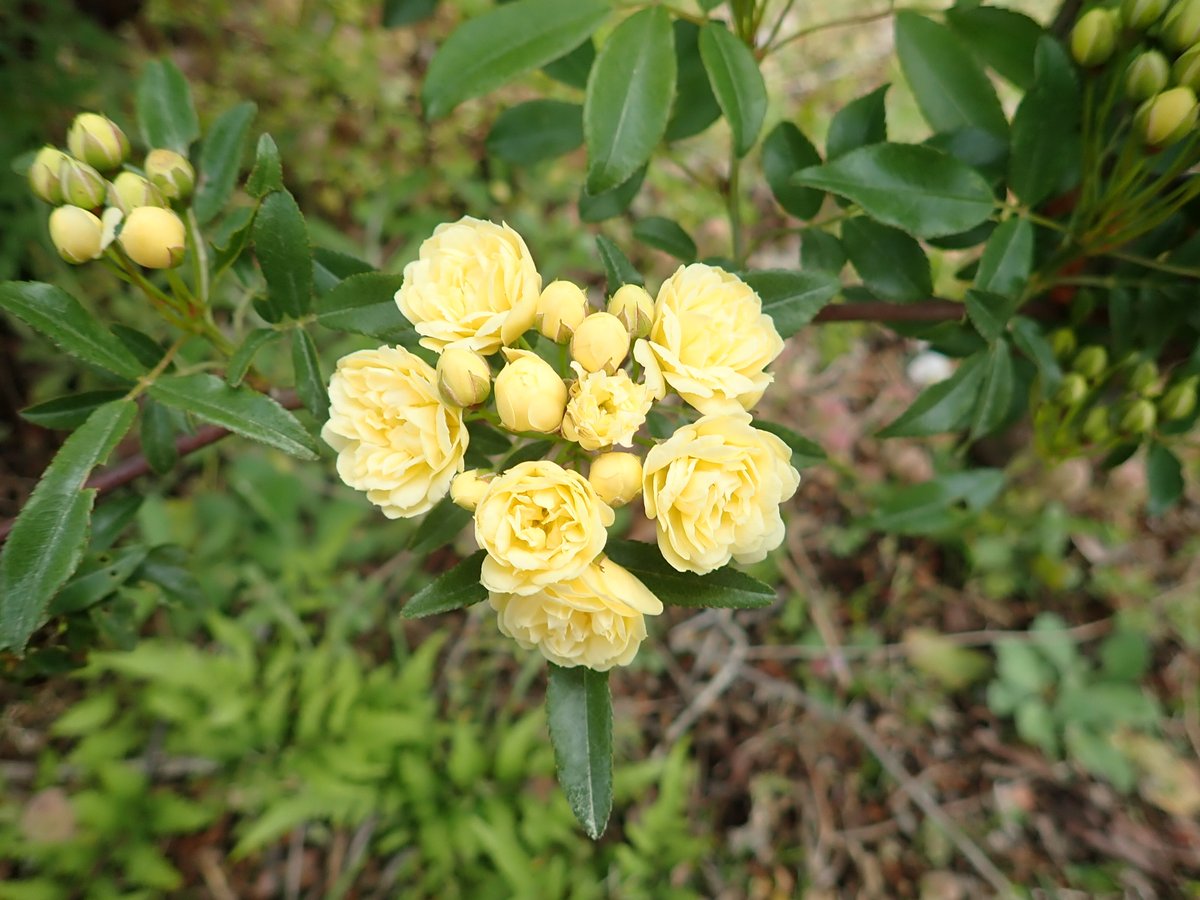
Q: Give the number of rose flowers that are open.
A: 7